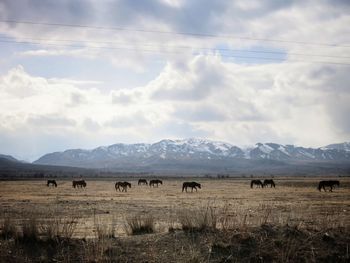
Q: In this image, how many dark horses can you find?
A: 9